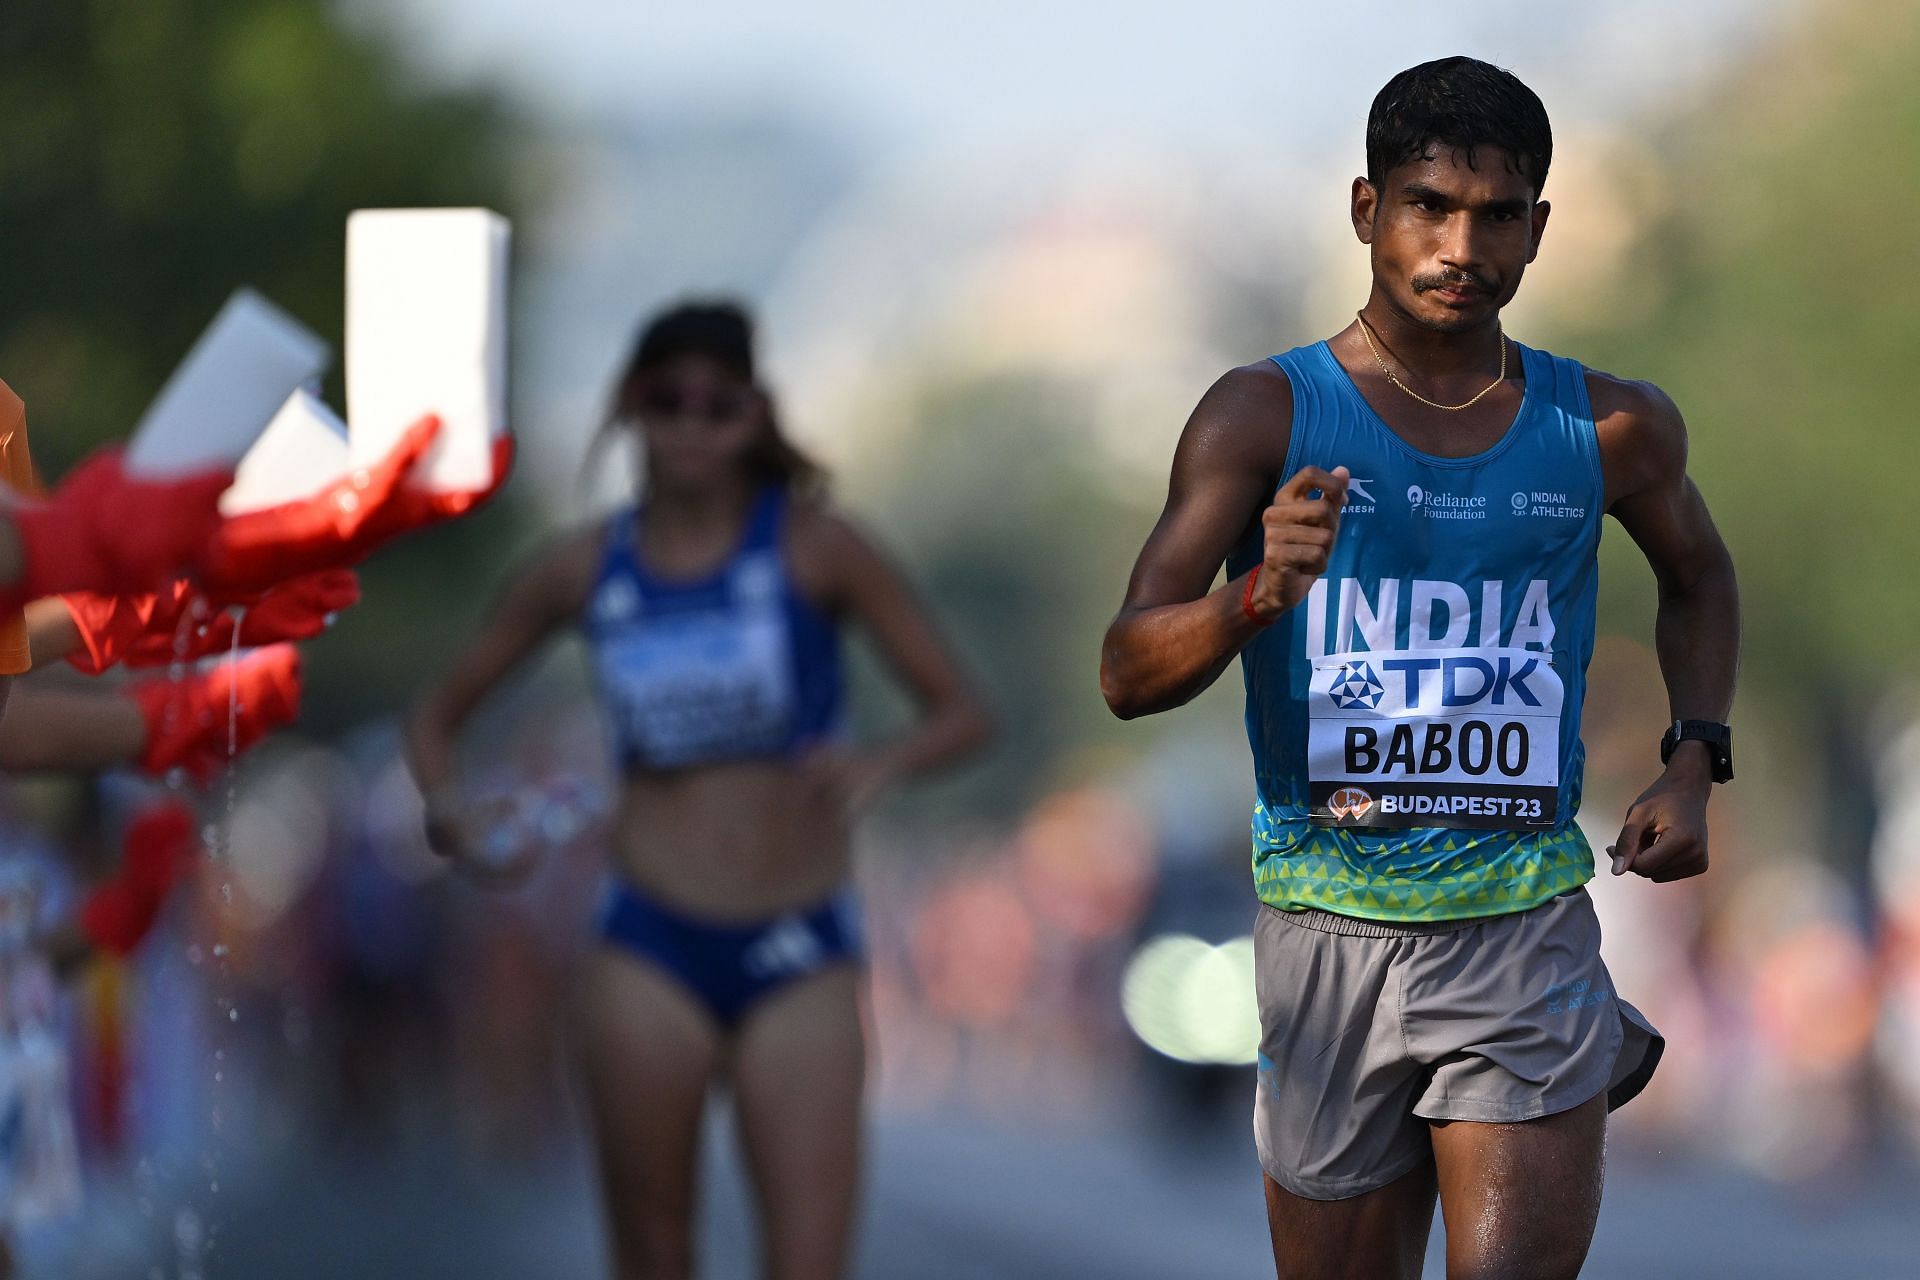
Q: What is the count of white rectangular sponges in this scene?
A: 3